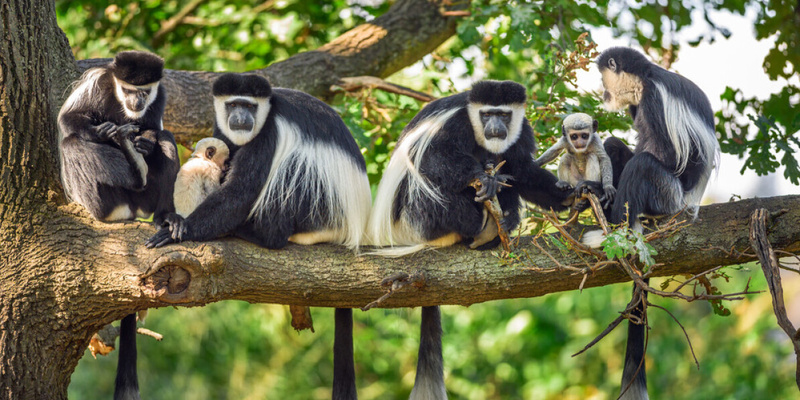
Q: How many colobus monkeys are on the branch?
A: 6